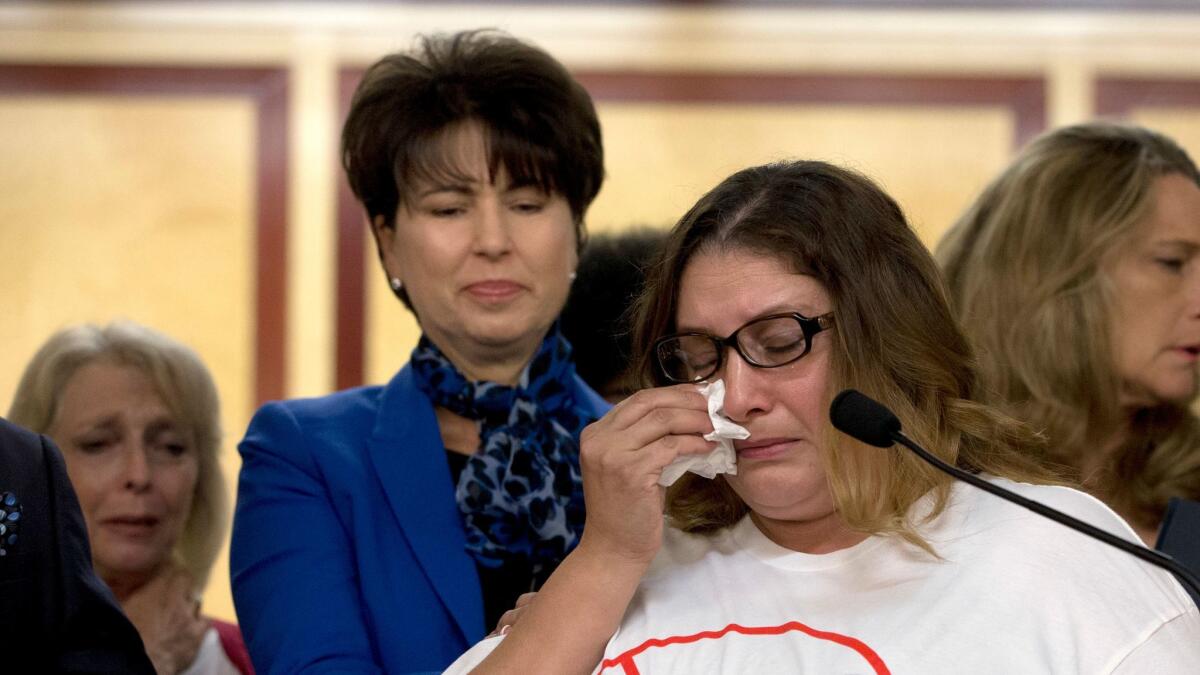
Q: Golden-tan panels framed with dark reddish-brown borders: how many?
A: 3